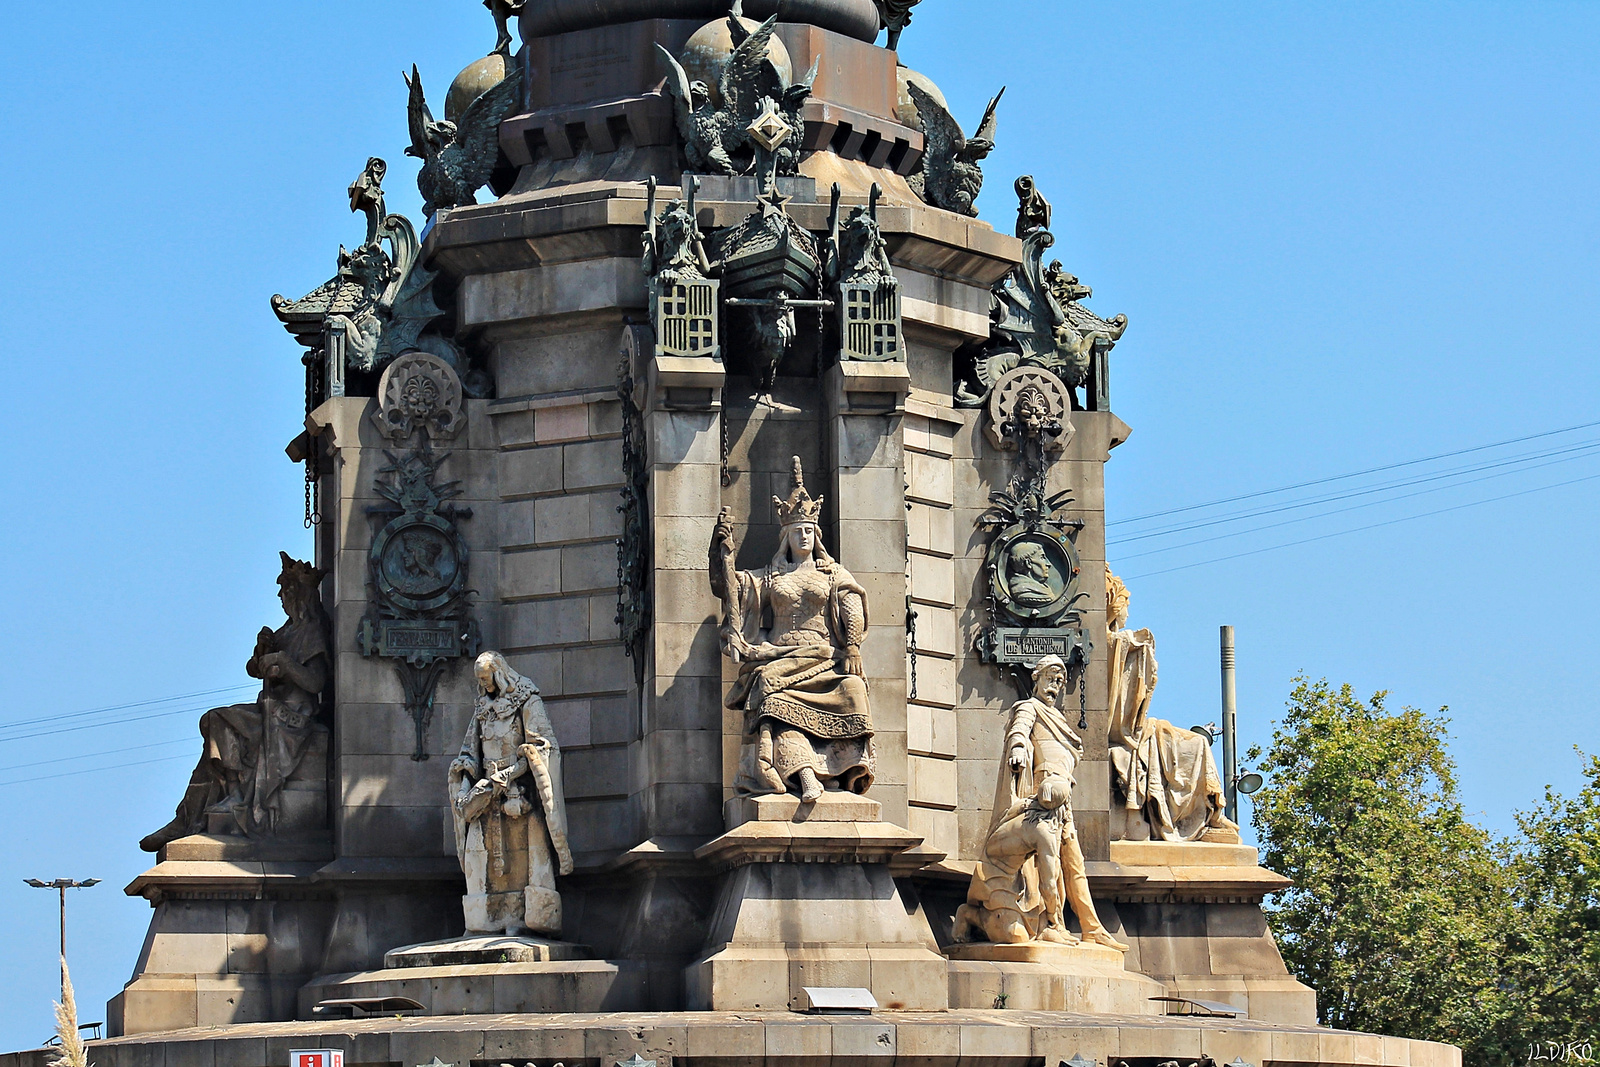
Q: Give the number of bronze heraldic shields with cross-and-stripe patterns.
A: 2